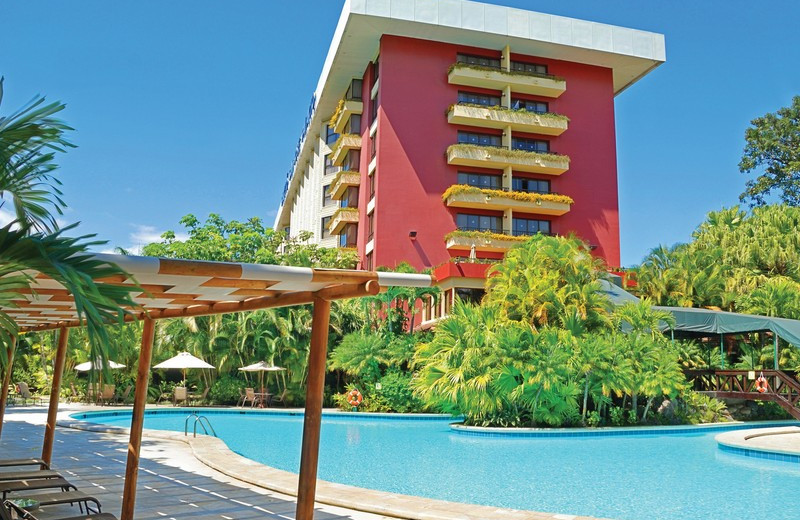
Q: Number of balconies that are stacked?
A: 5